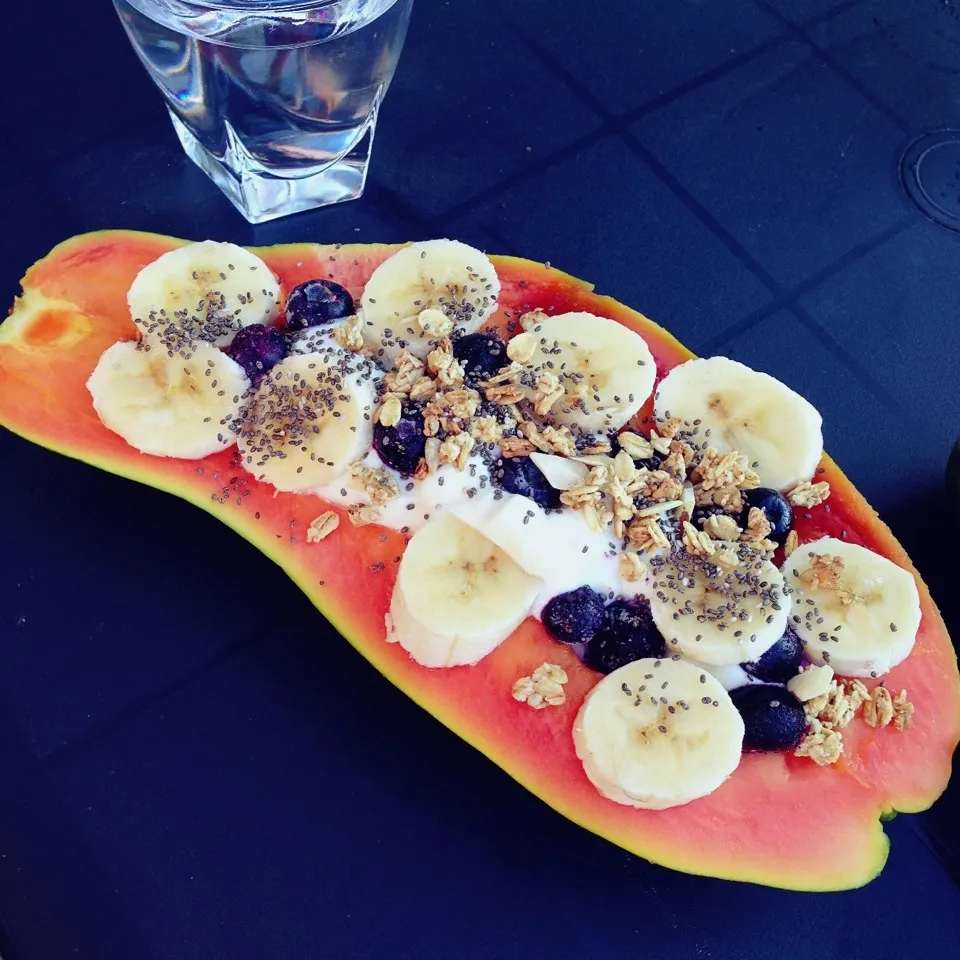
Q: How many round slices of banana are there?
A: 10